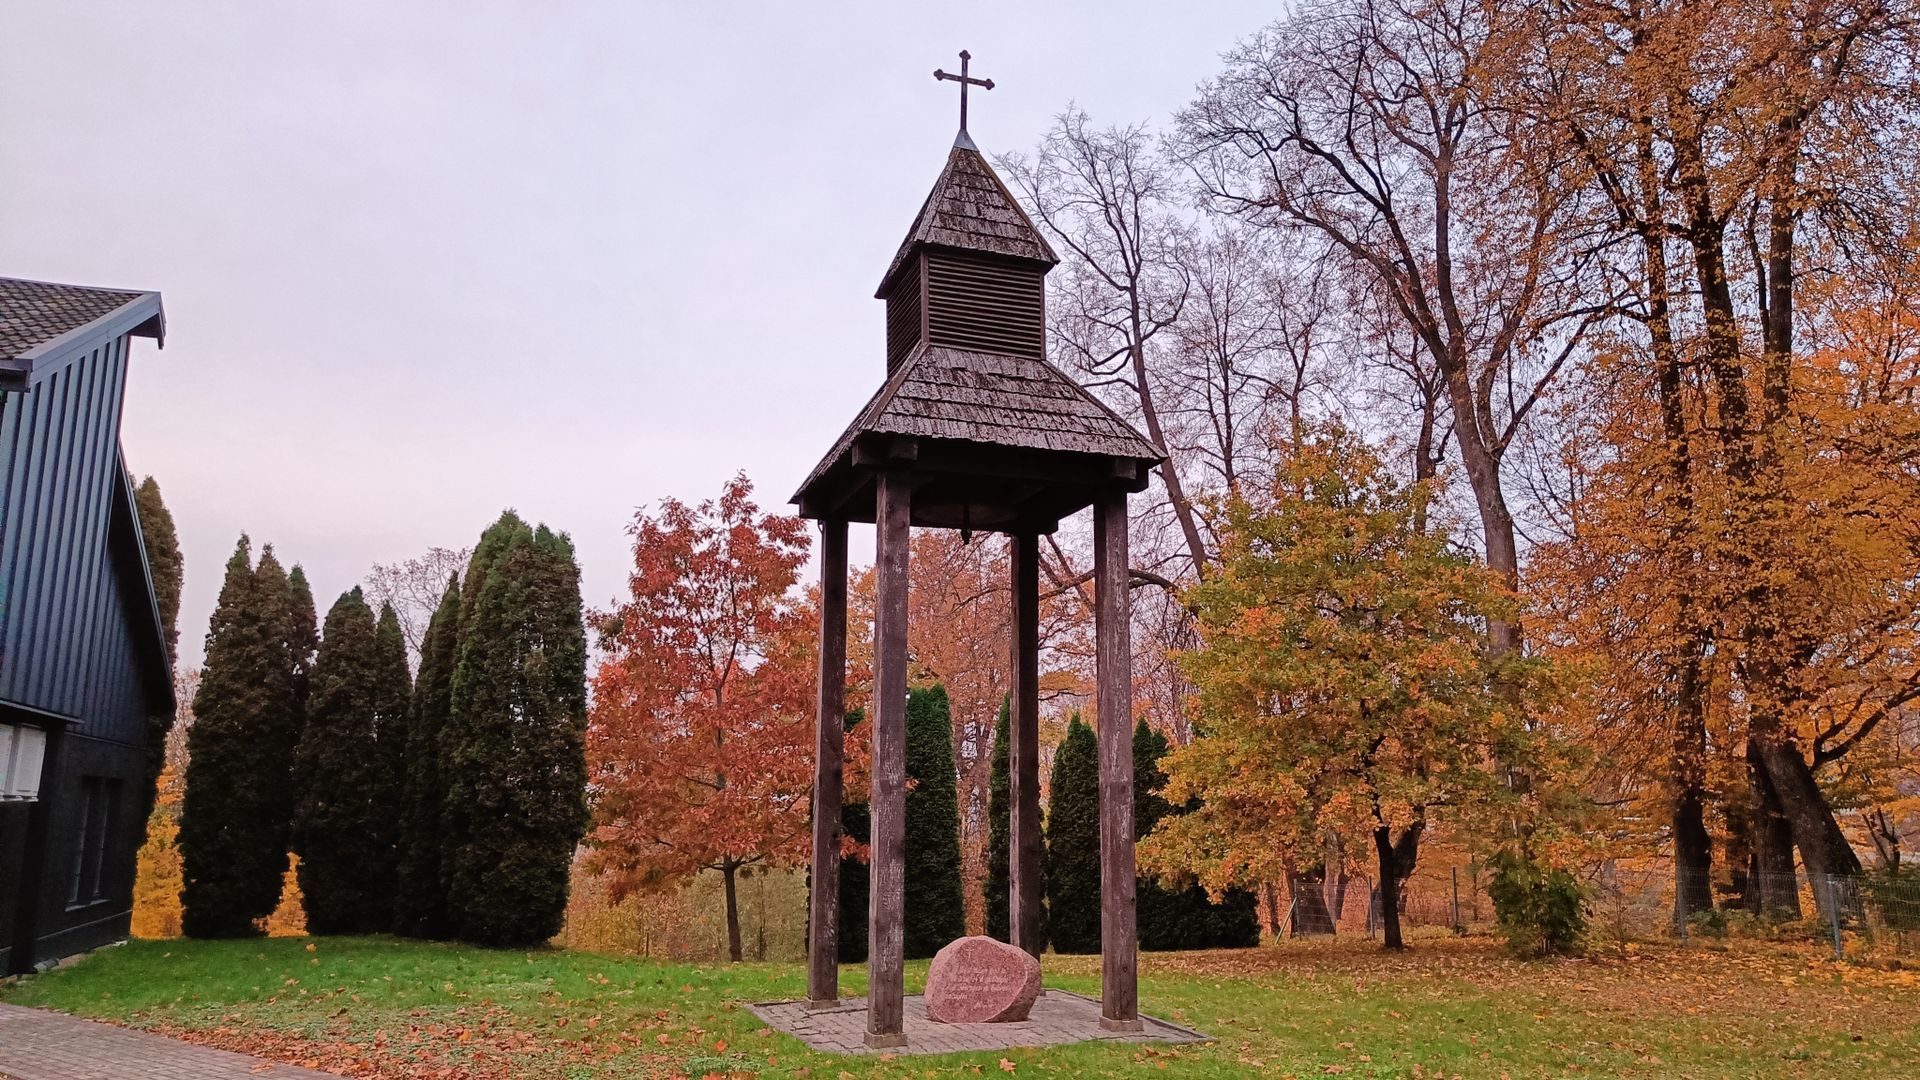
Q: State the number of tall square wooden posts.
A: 4